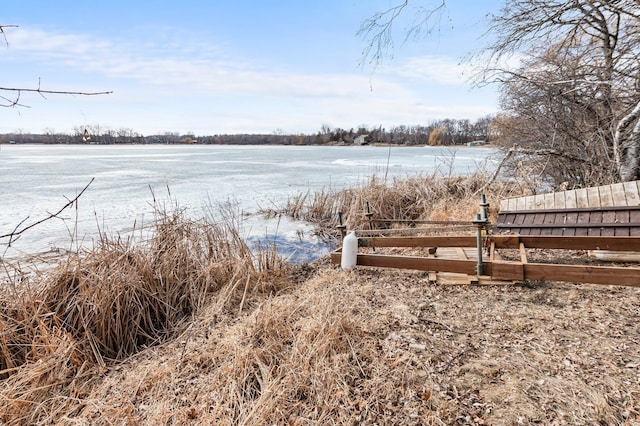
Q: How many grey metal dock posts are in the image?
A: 4